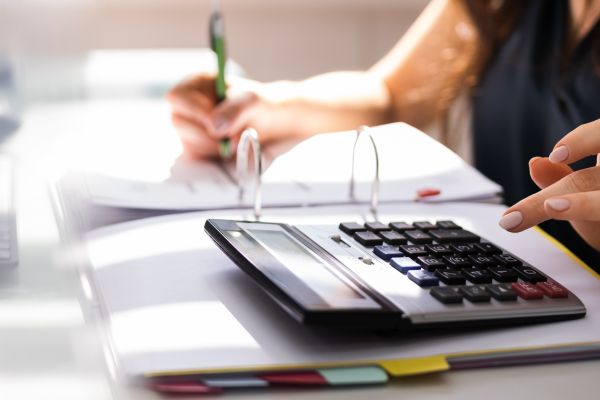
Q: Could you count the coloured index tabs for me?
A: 5